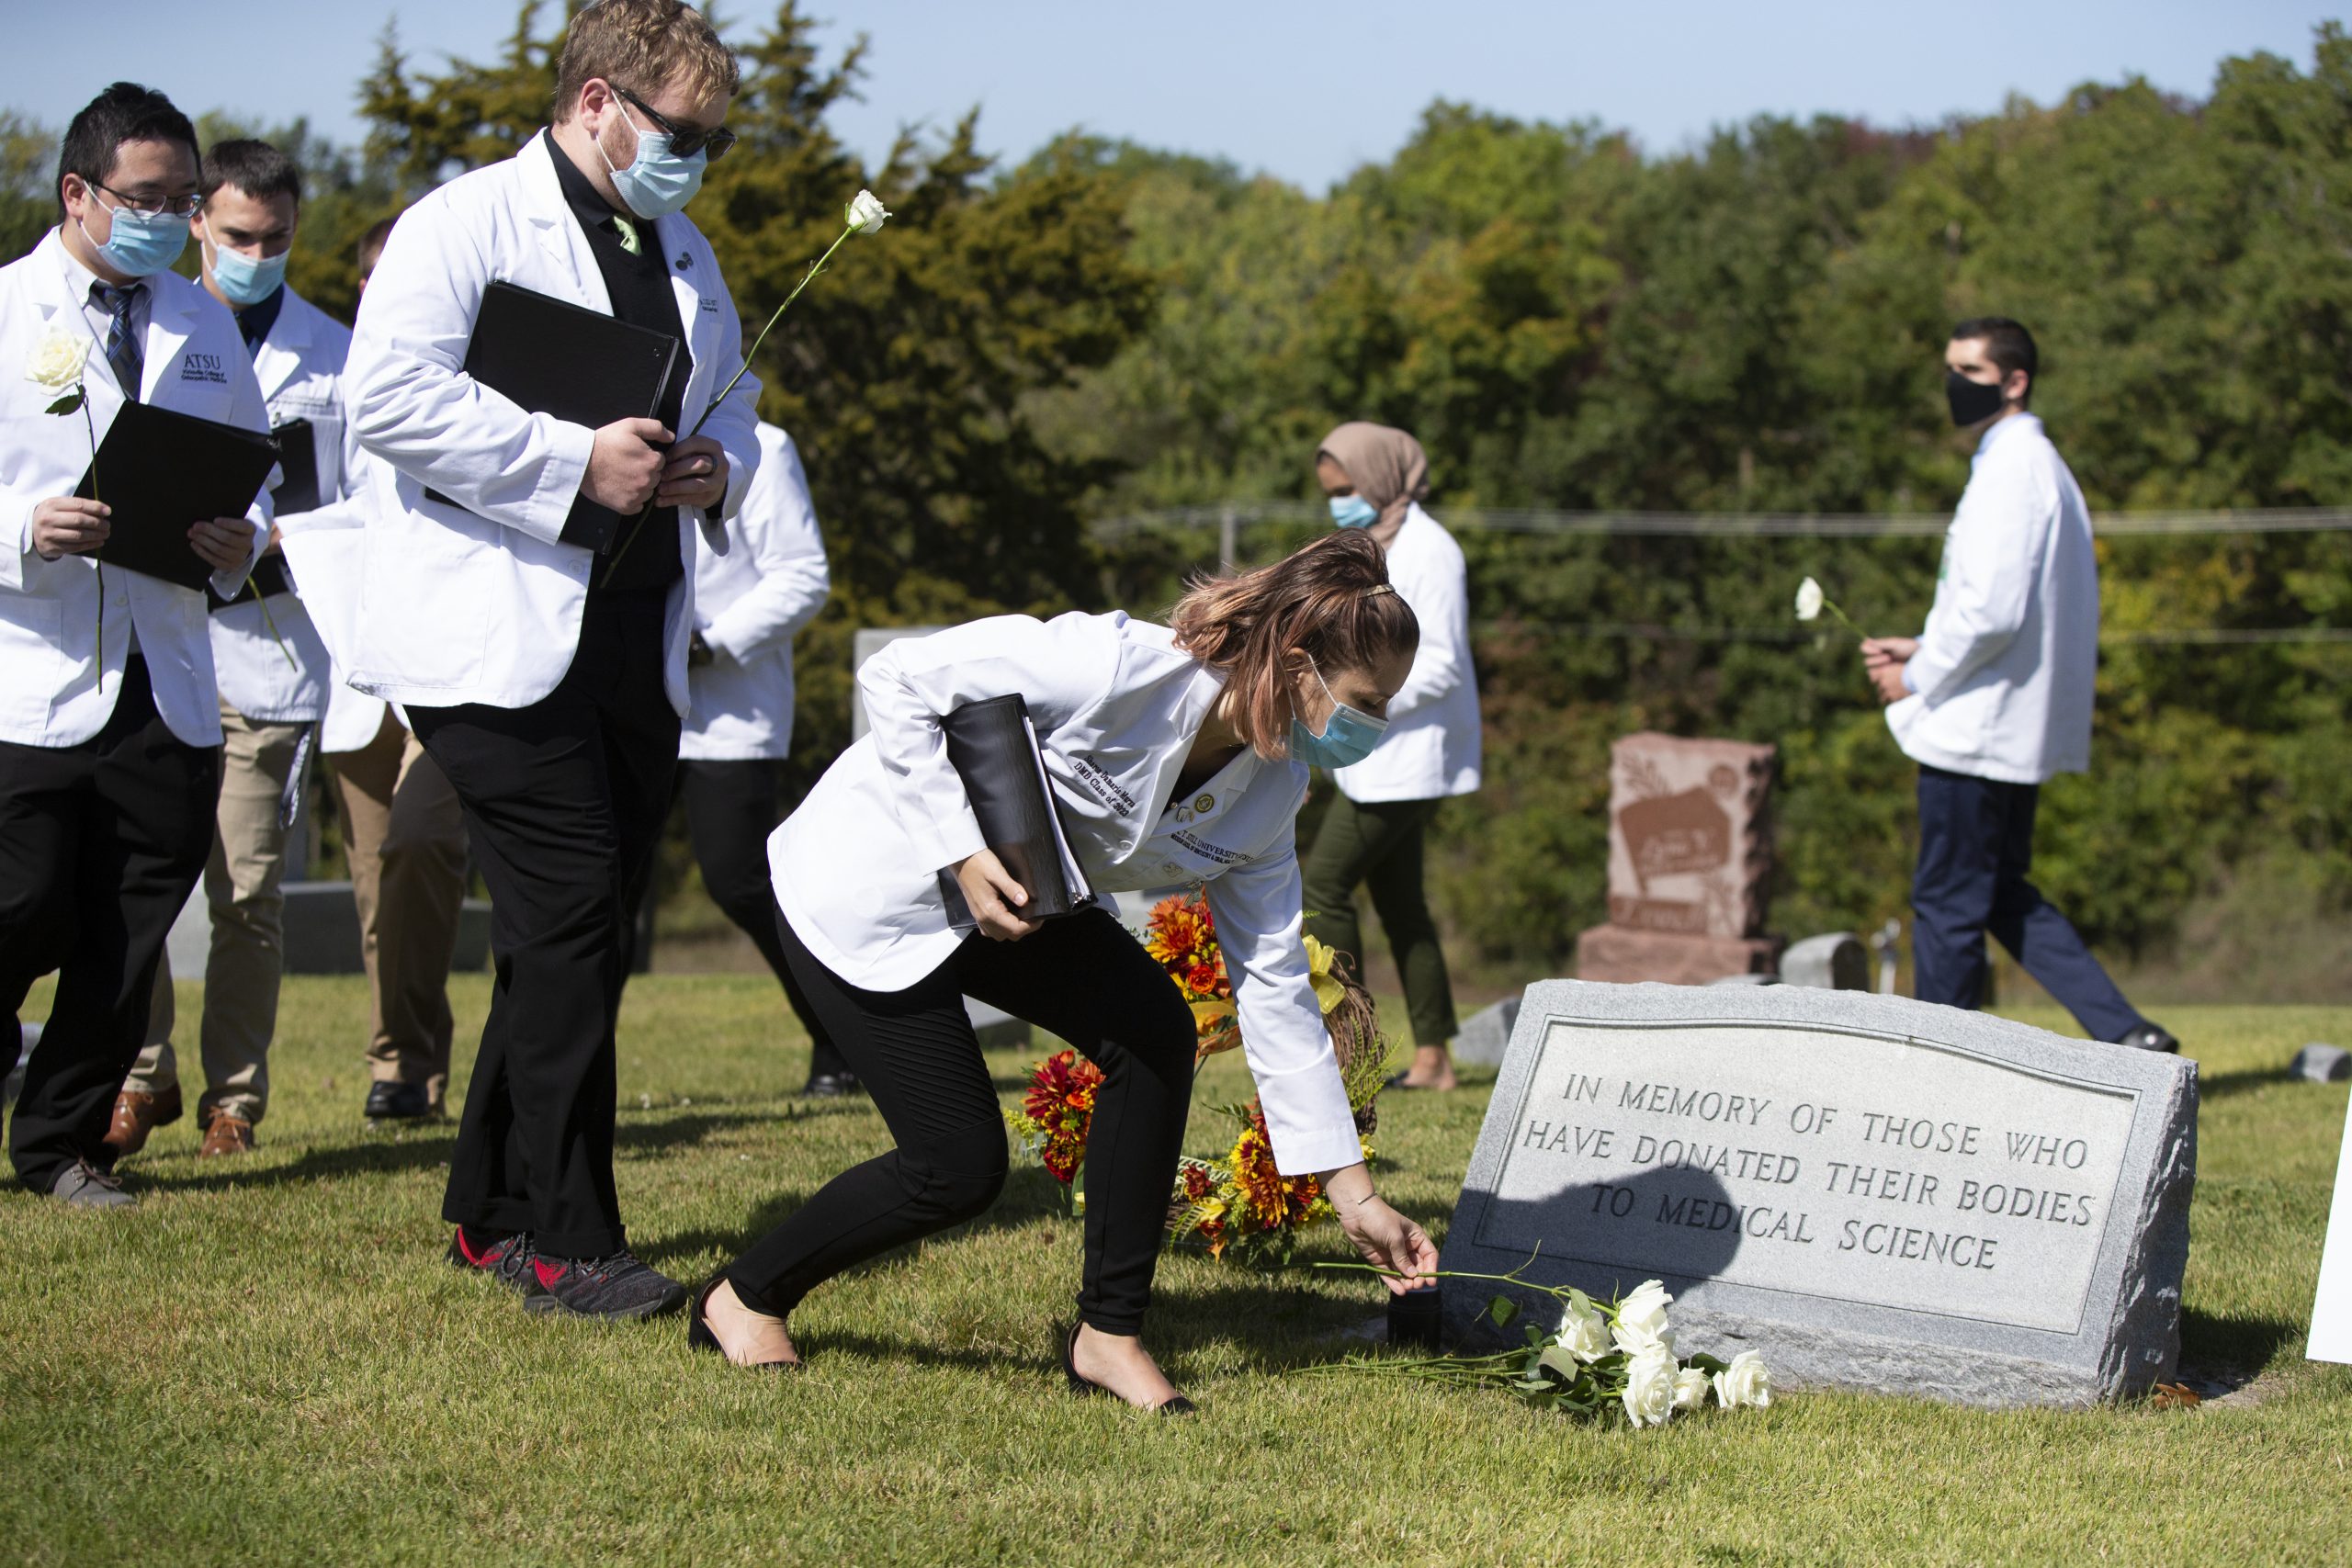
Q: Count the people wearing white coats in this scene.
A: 8